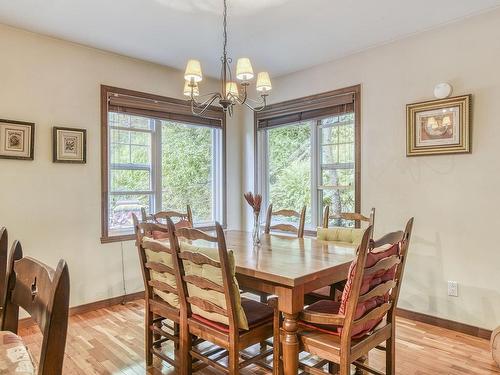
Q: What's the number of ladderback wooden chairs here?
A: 6